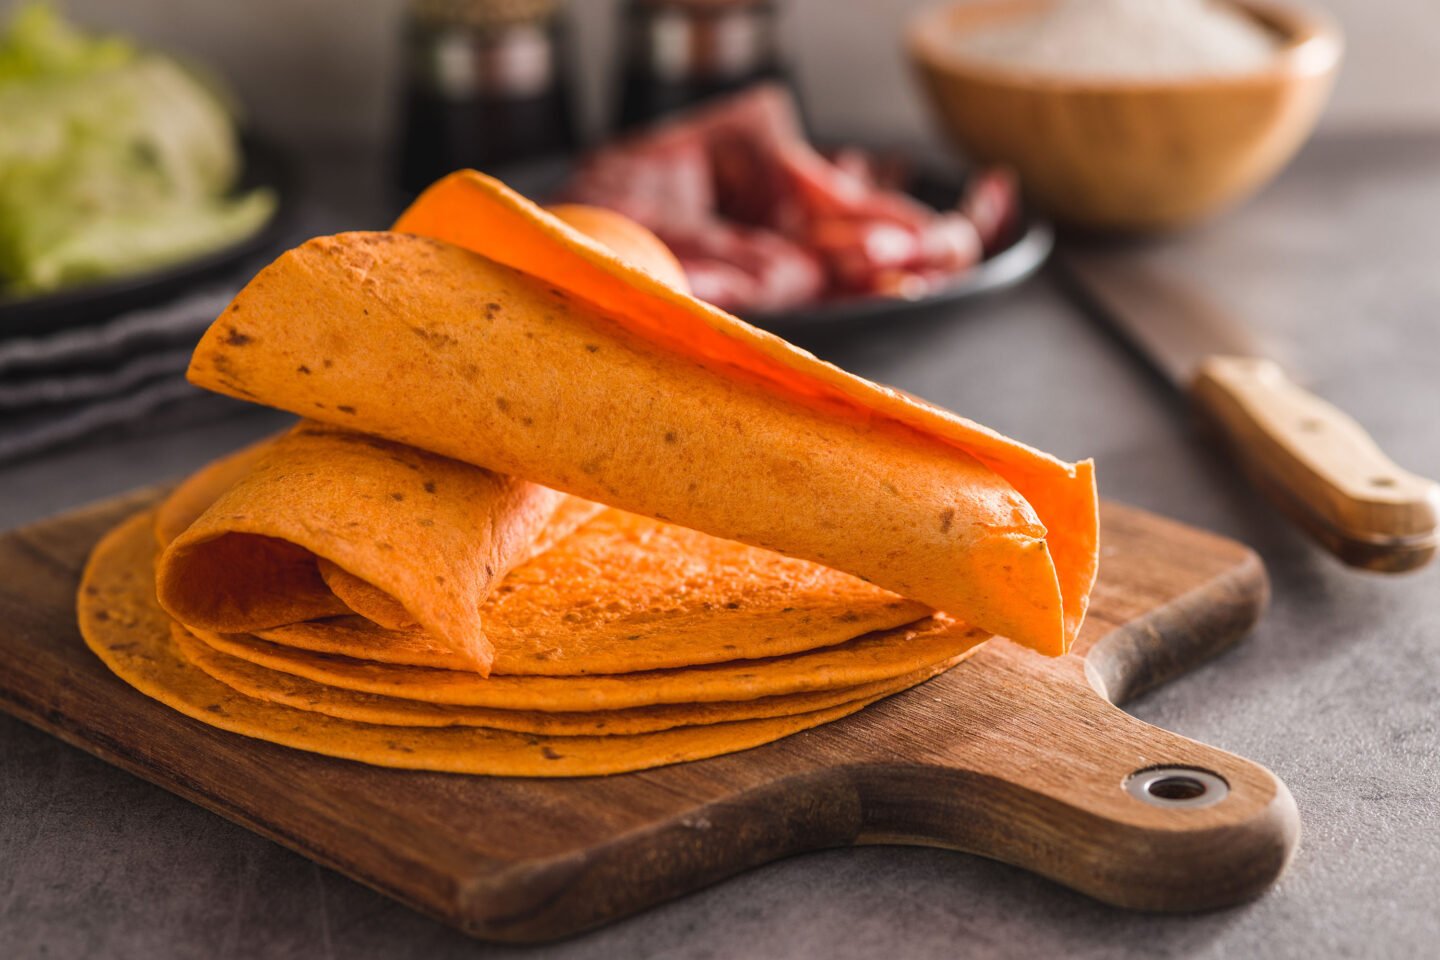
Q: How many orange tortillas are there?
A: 6